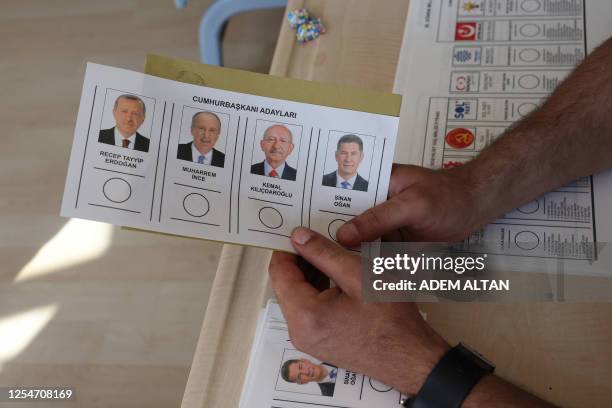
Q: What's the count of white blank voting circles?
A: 12